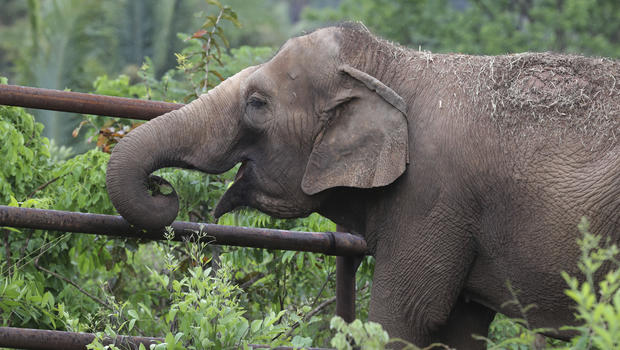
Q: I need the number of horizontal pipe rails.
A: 3